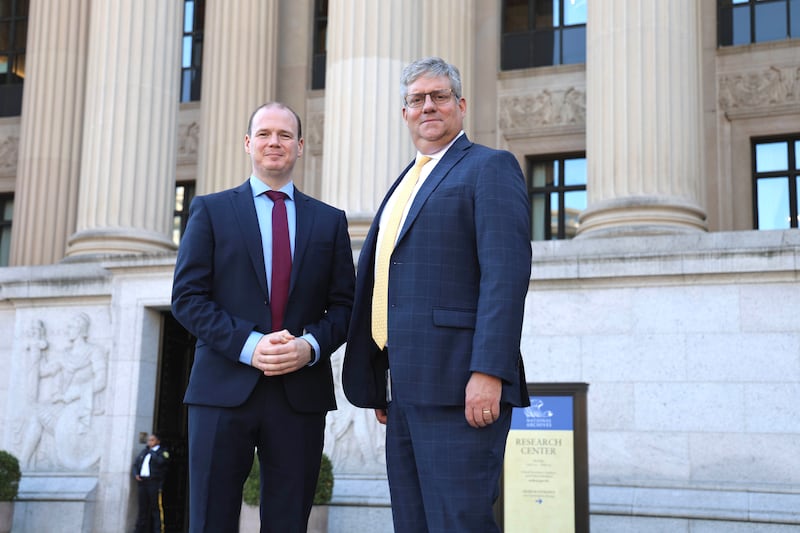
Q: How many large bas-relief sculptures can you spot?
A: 2